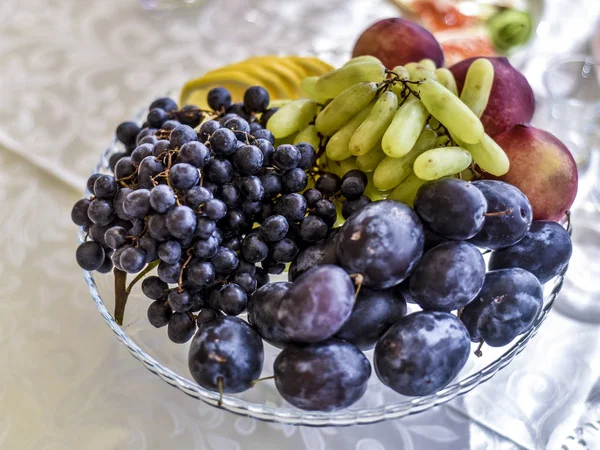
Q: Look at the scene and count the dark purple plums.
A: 13